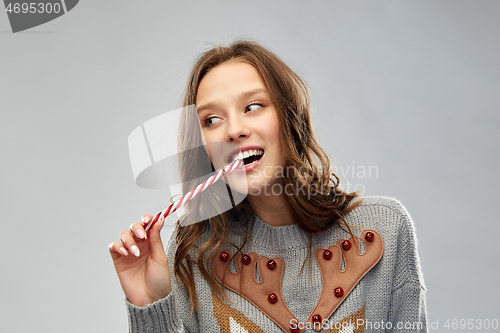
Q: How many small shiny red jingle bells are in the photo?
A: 10